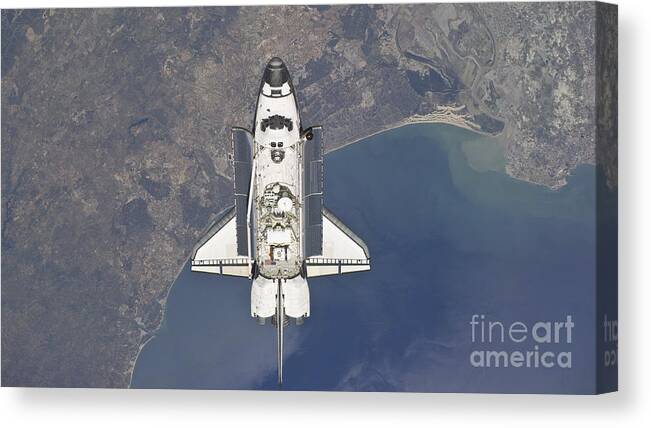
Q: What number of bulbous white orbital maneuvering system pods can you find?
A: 2